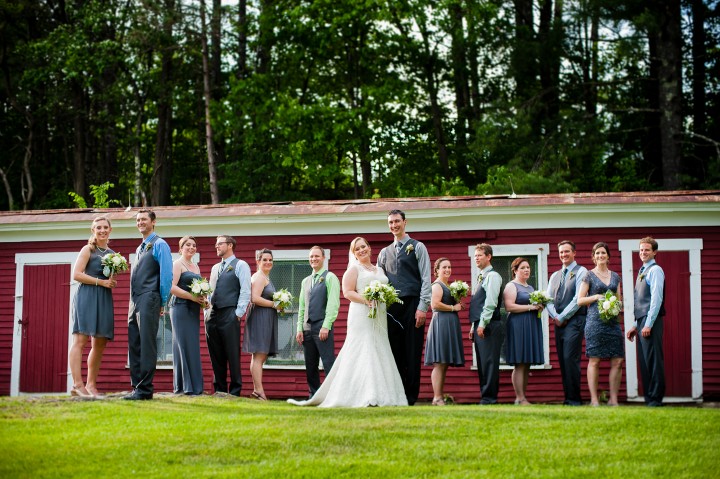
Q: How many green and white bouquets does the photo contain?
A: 7